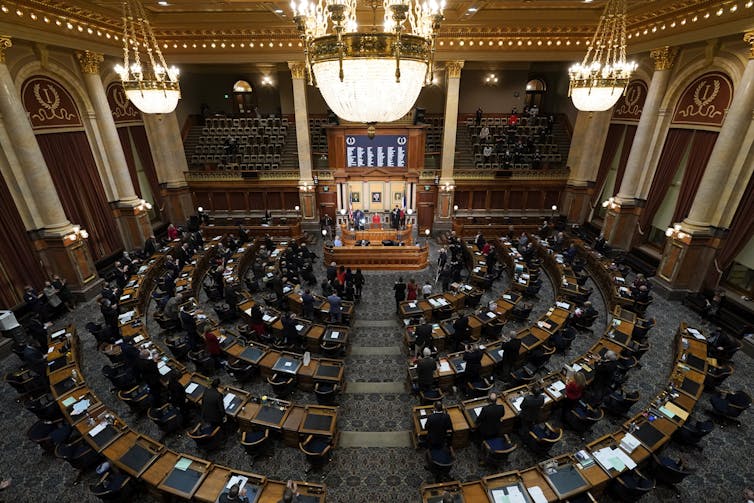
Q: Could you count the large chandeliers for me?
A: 3